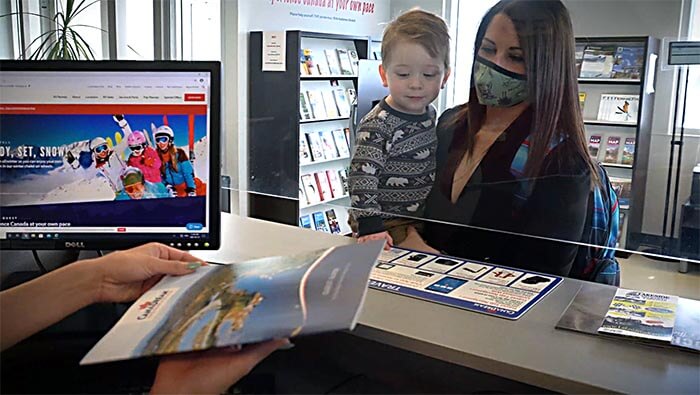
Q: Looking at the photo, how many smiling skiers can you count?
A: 4